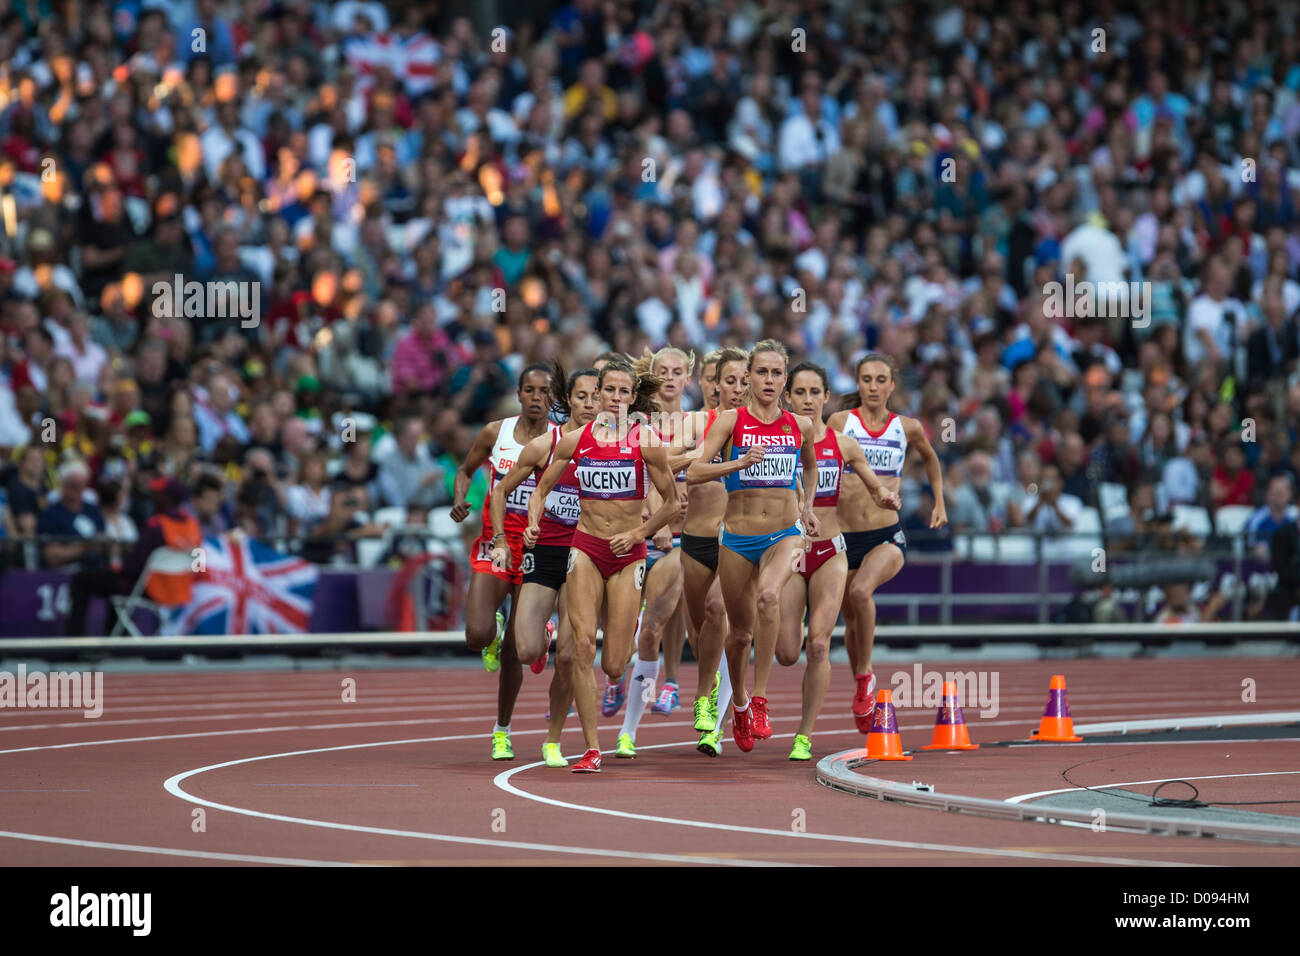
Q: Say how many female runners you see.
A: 10